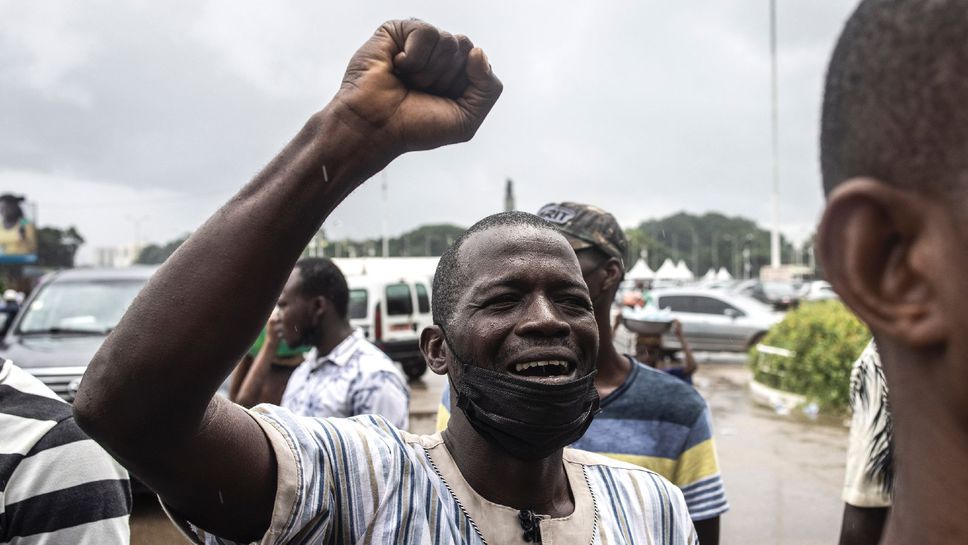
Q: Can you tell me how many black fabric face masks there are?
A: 1